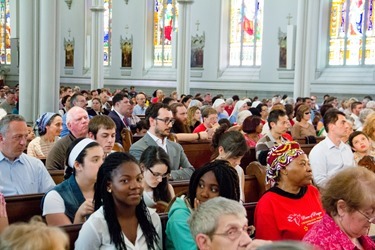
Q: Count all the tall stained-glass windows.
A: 5